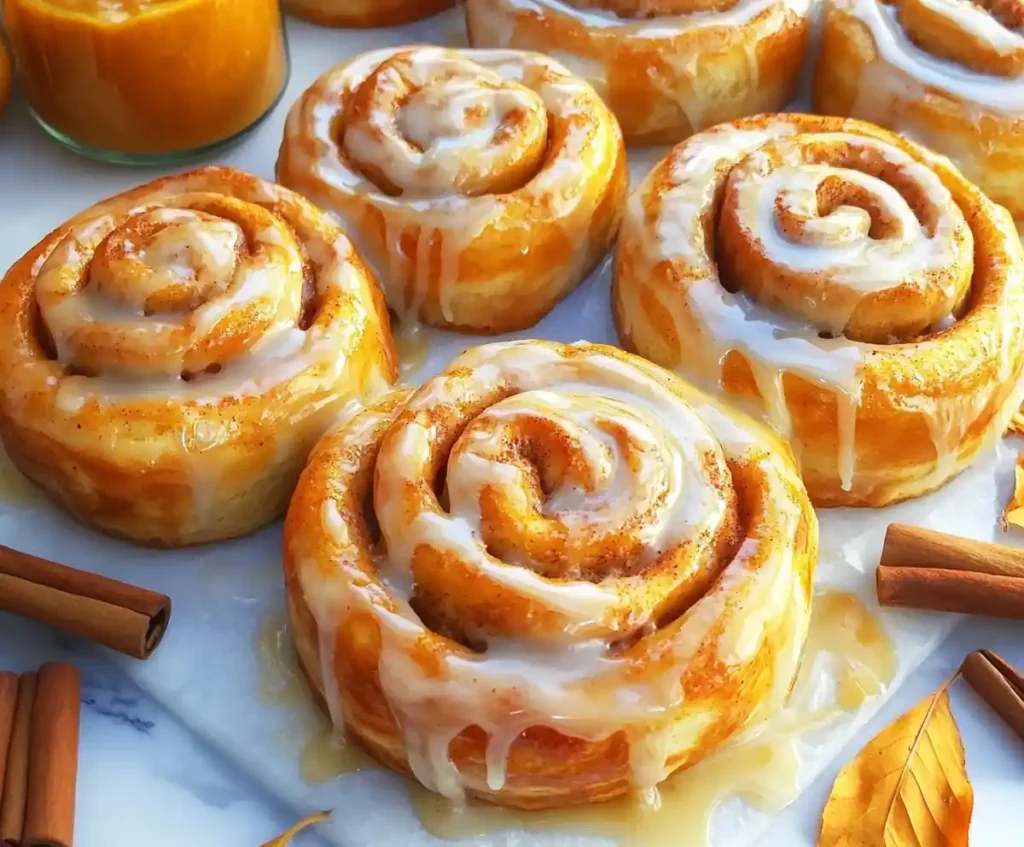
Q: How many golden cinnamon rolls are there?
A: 7